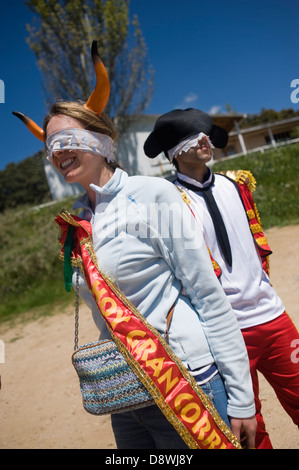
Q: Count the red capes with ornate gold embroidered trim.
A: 1